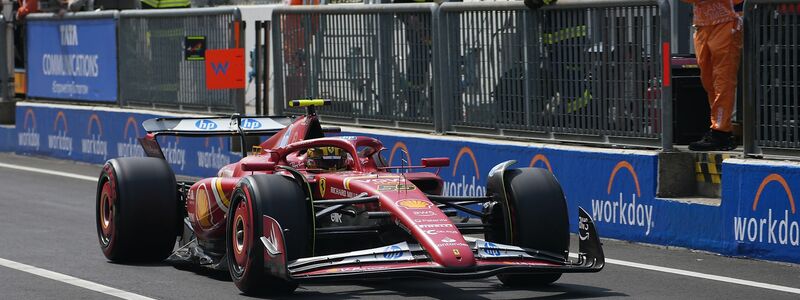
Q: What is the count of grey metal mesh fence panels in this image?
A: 4